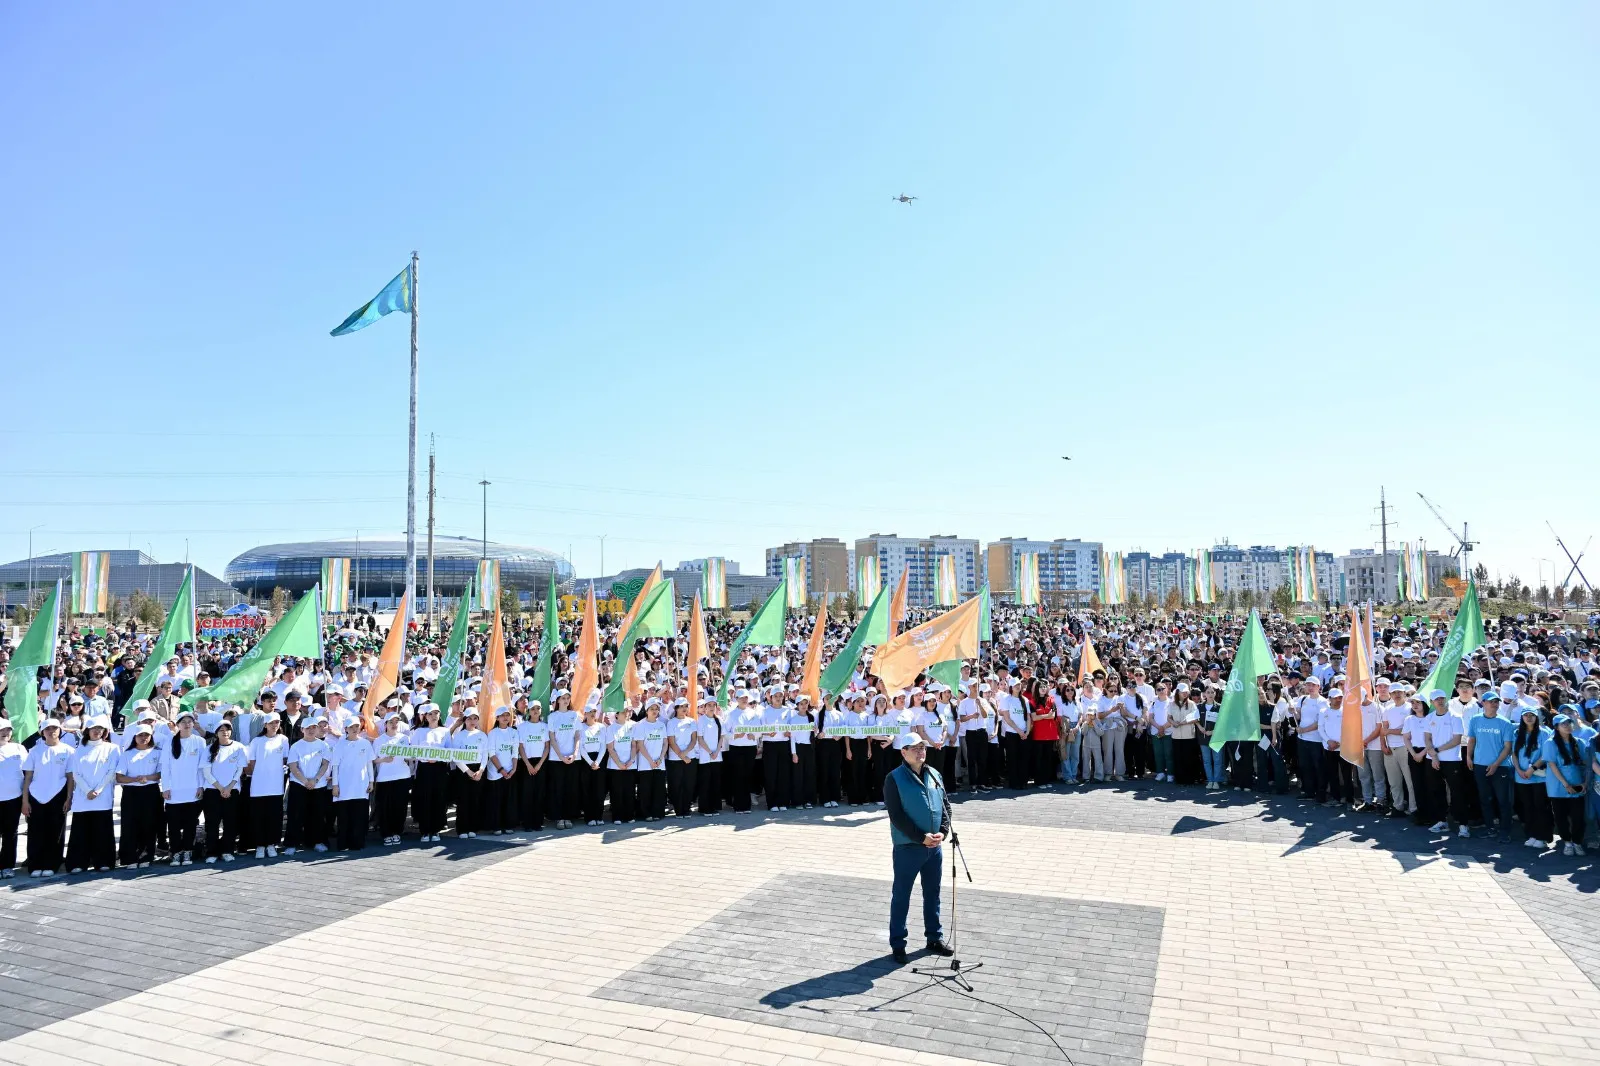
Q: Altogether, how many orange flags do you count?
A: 11